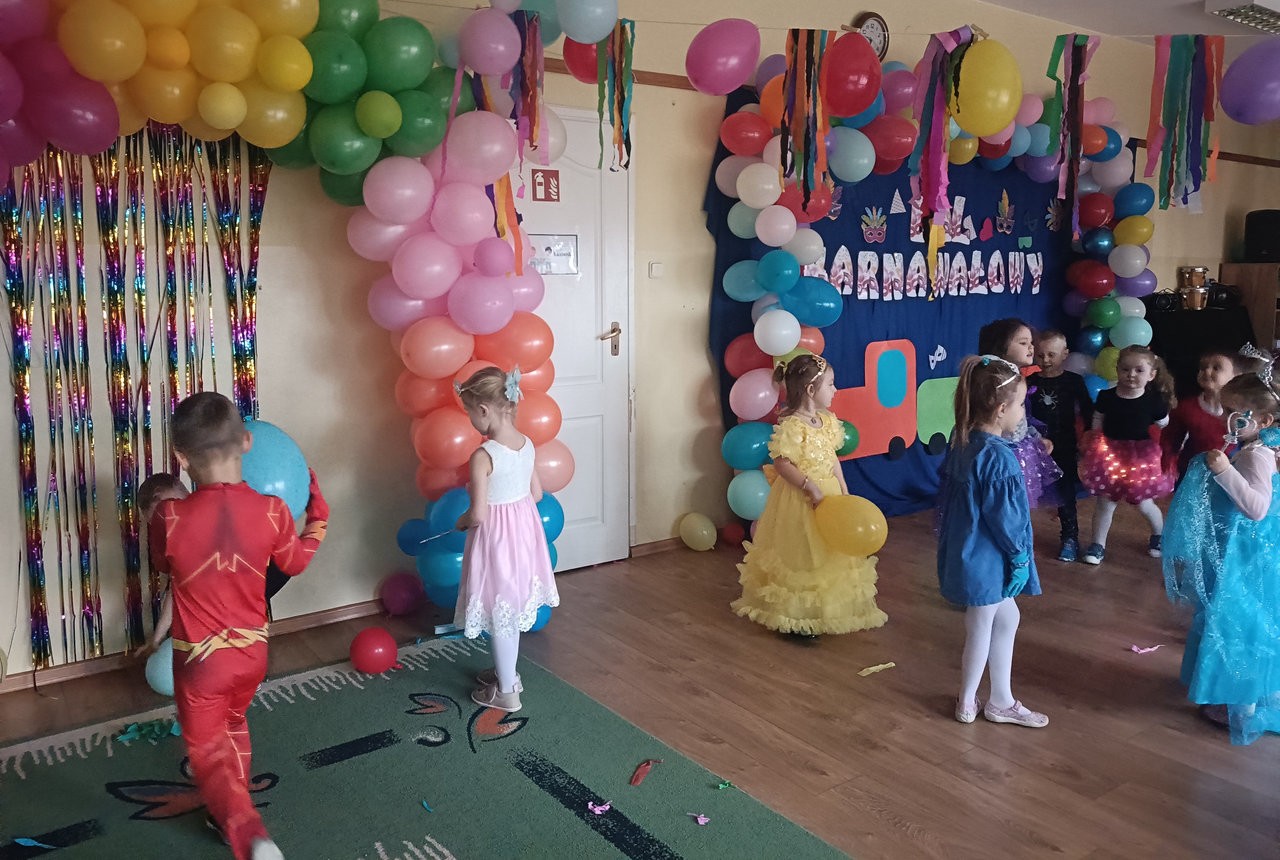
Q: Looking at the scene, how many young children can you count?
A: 11